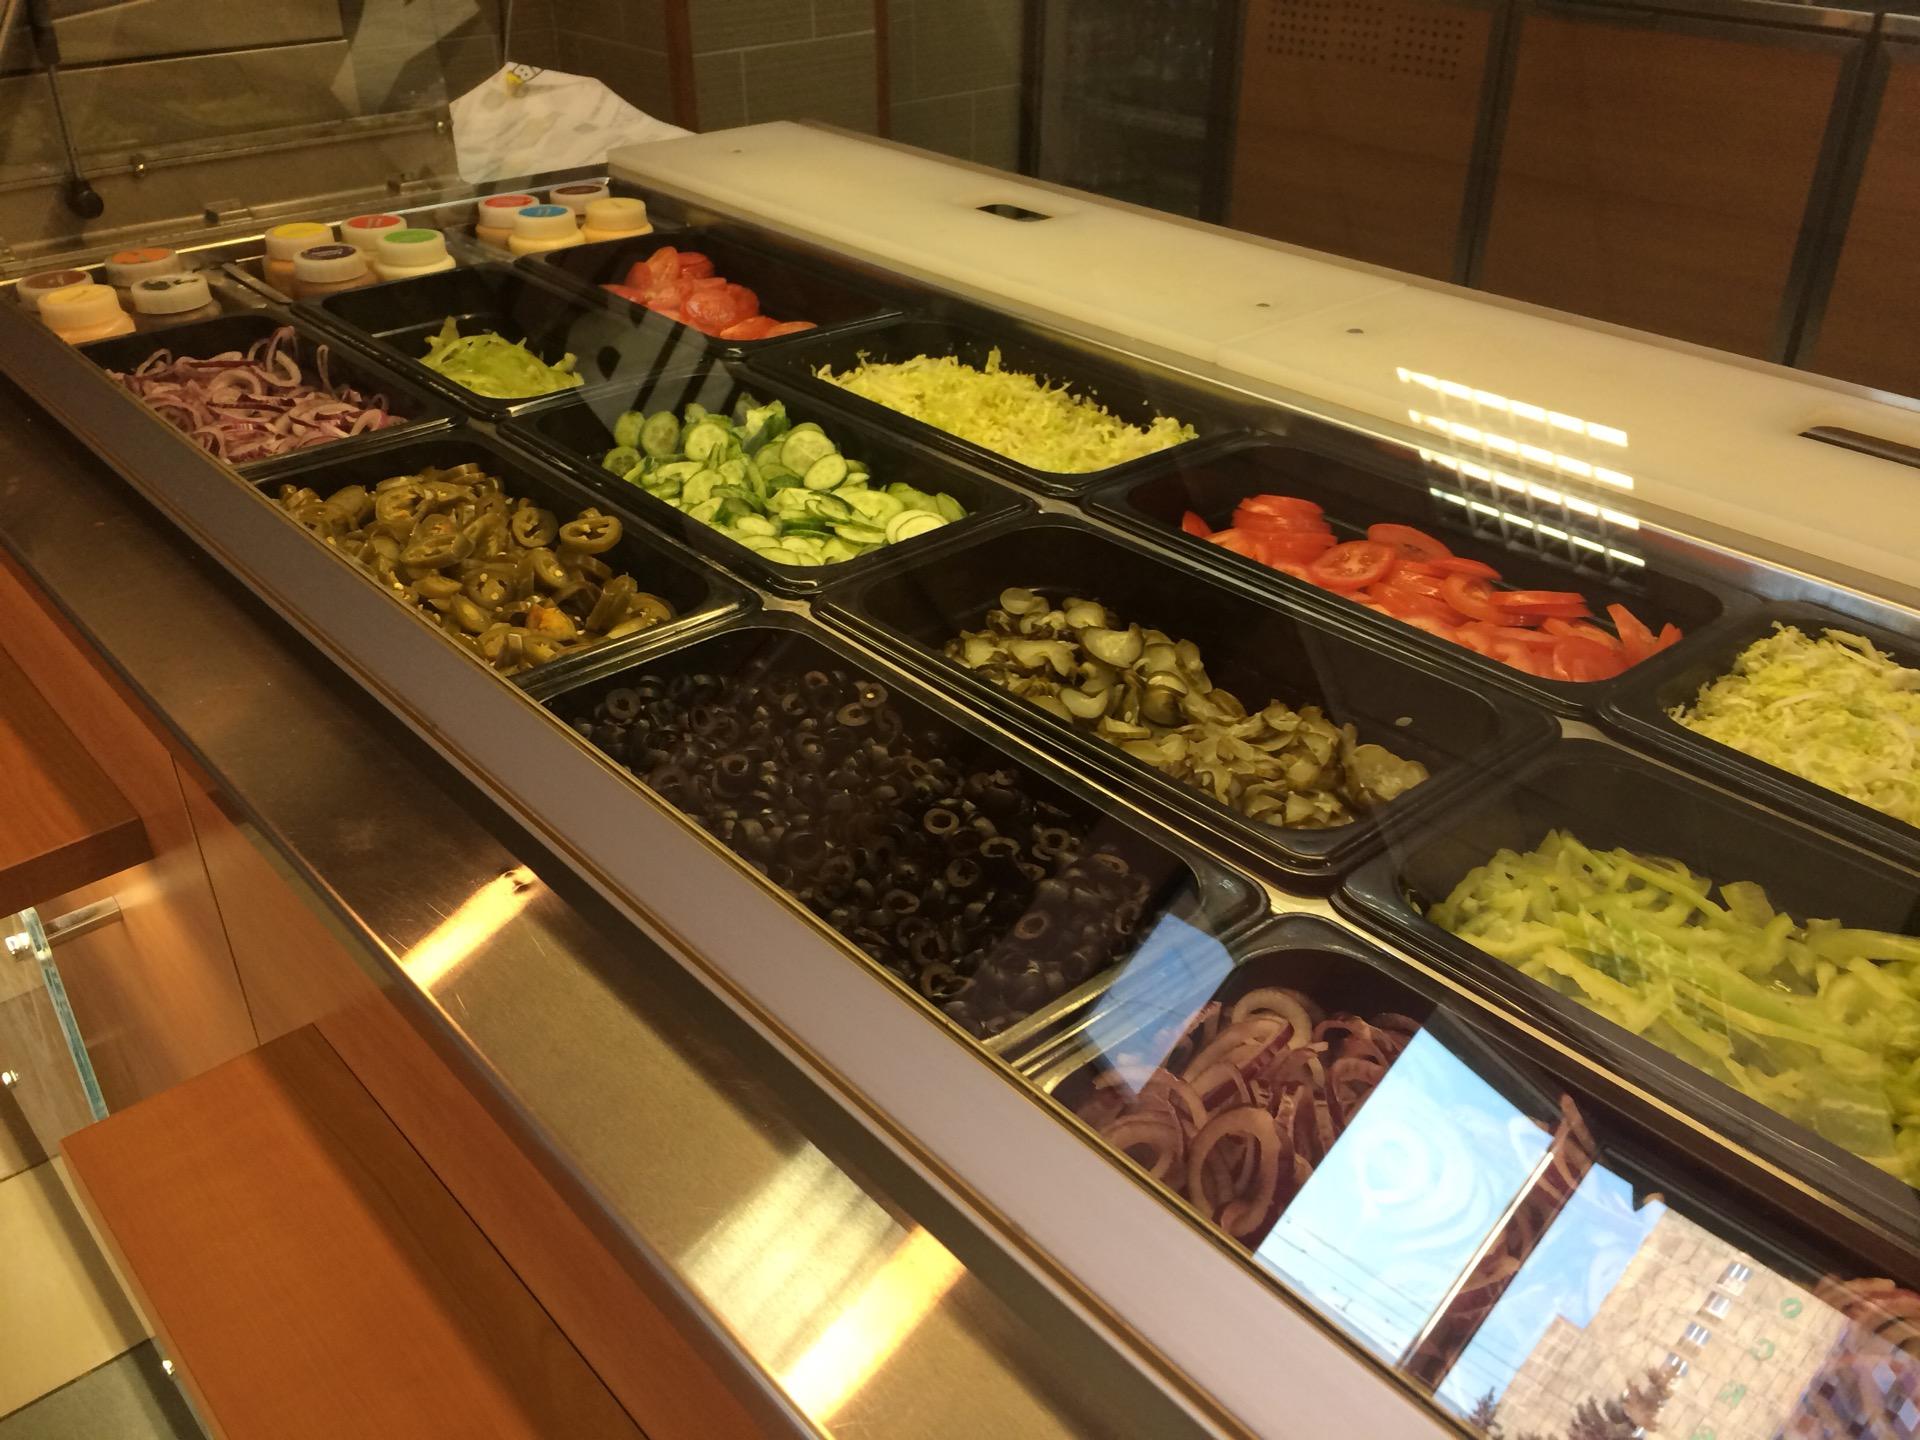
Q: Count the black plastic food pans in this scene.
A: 12